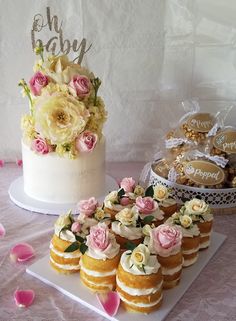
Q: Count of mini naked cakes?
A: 12